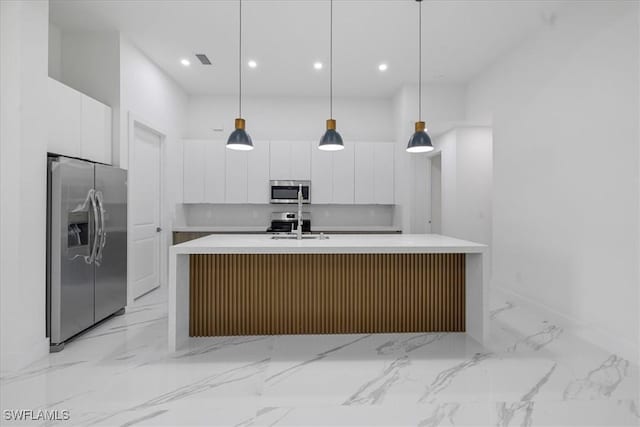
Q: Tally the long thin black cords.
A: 3